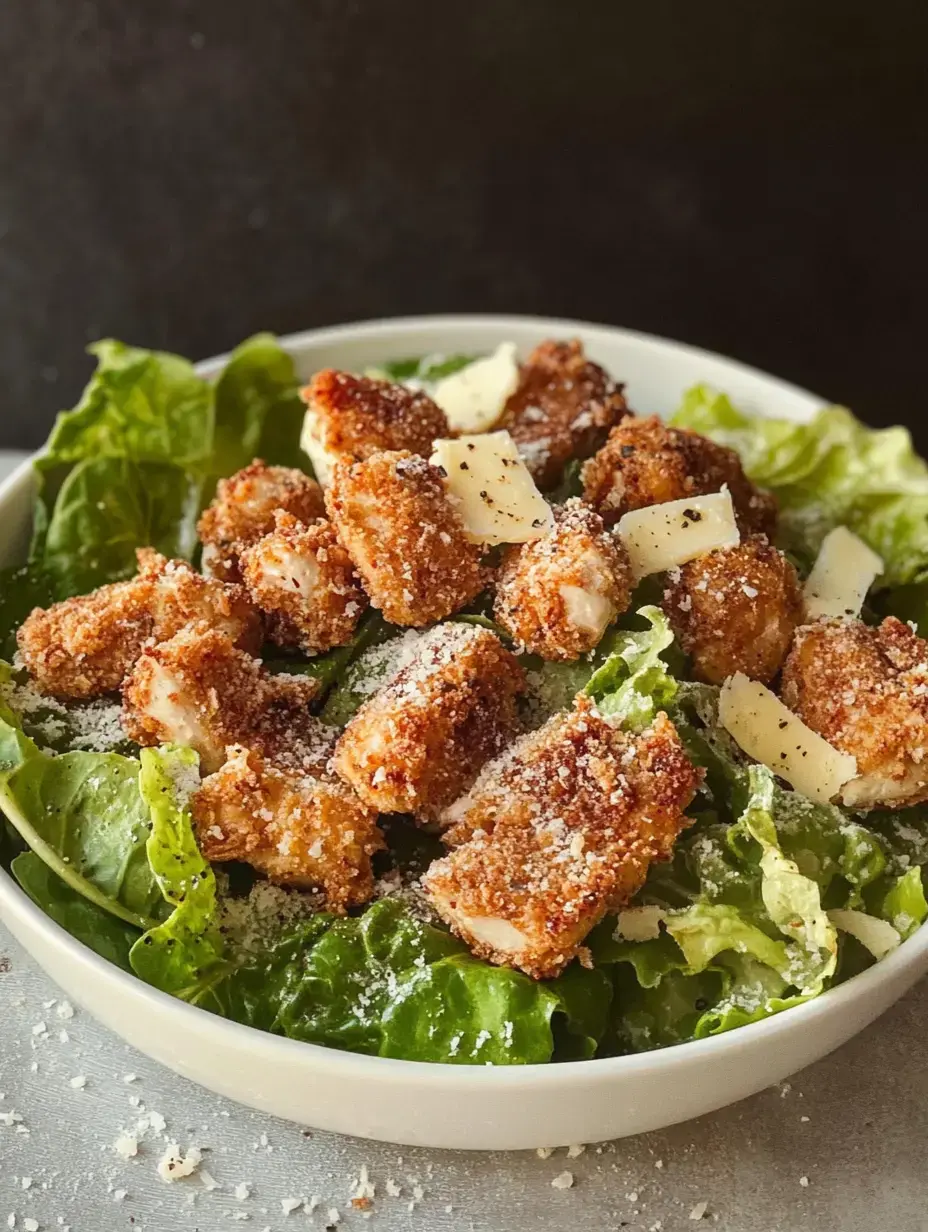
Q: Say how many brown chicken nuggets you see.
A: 14